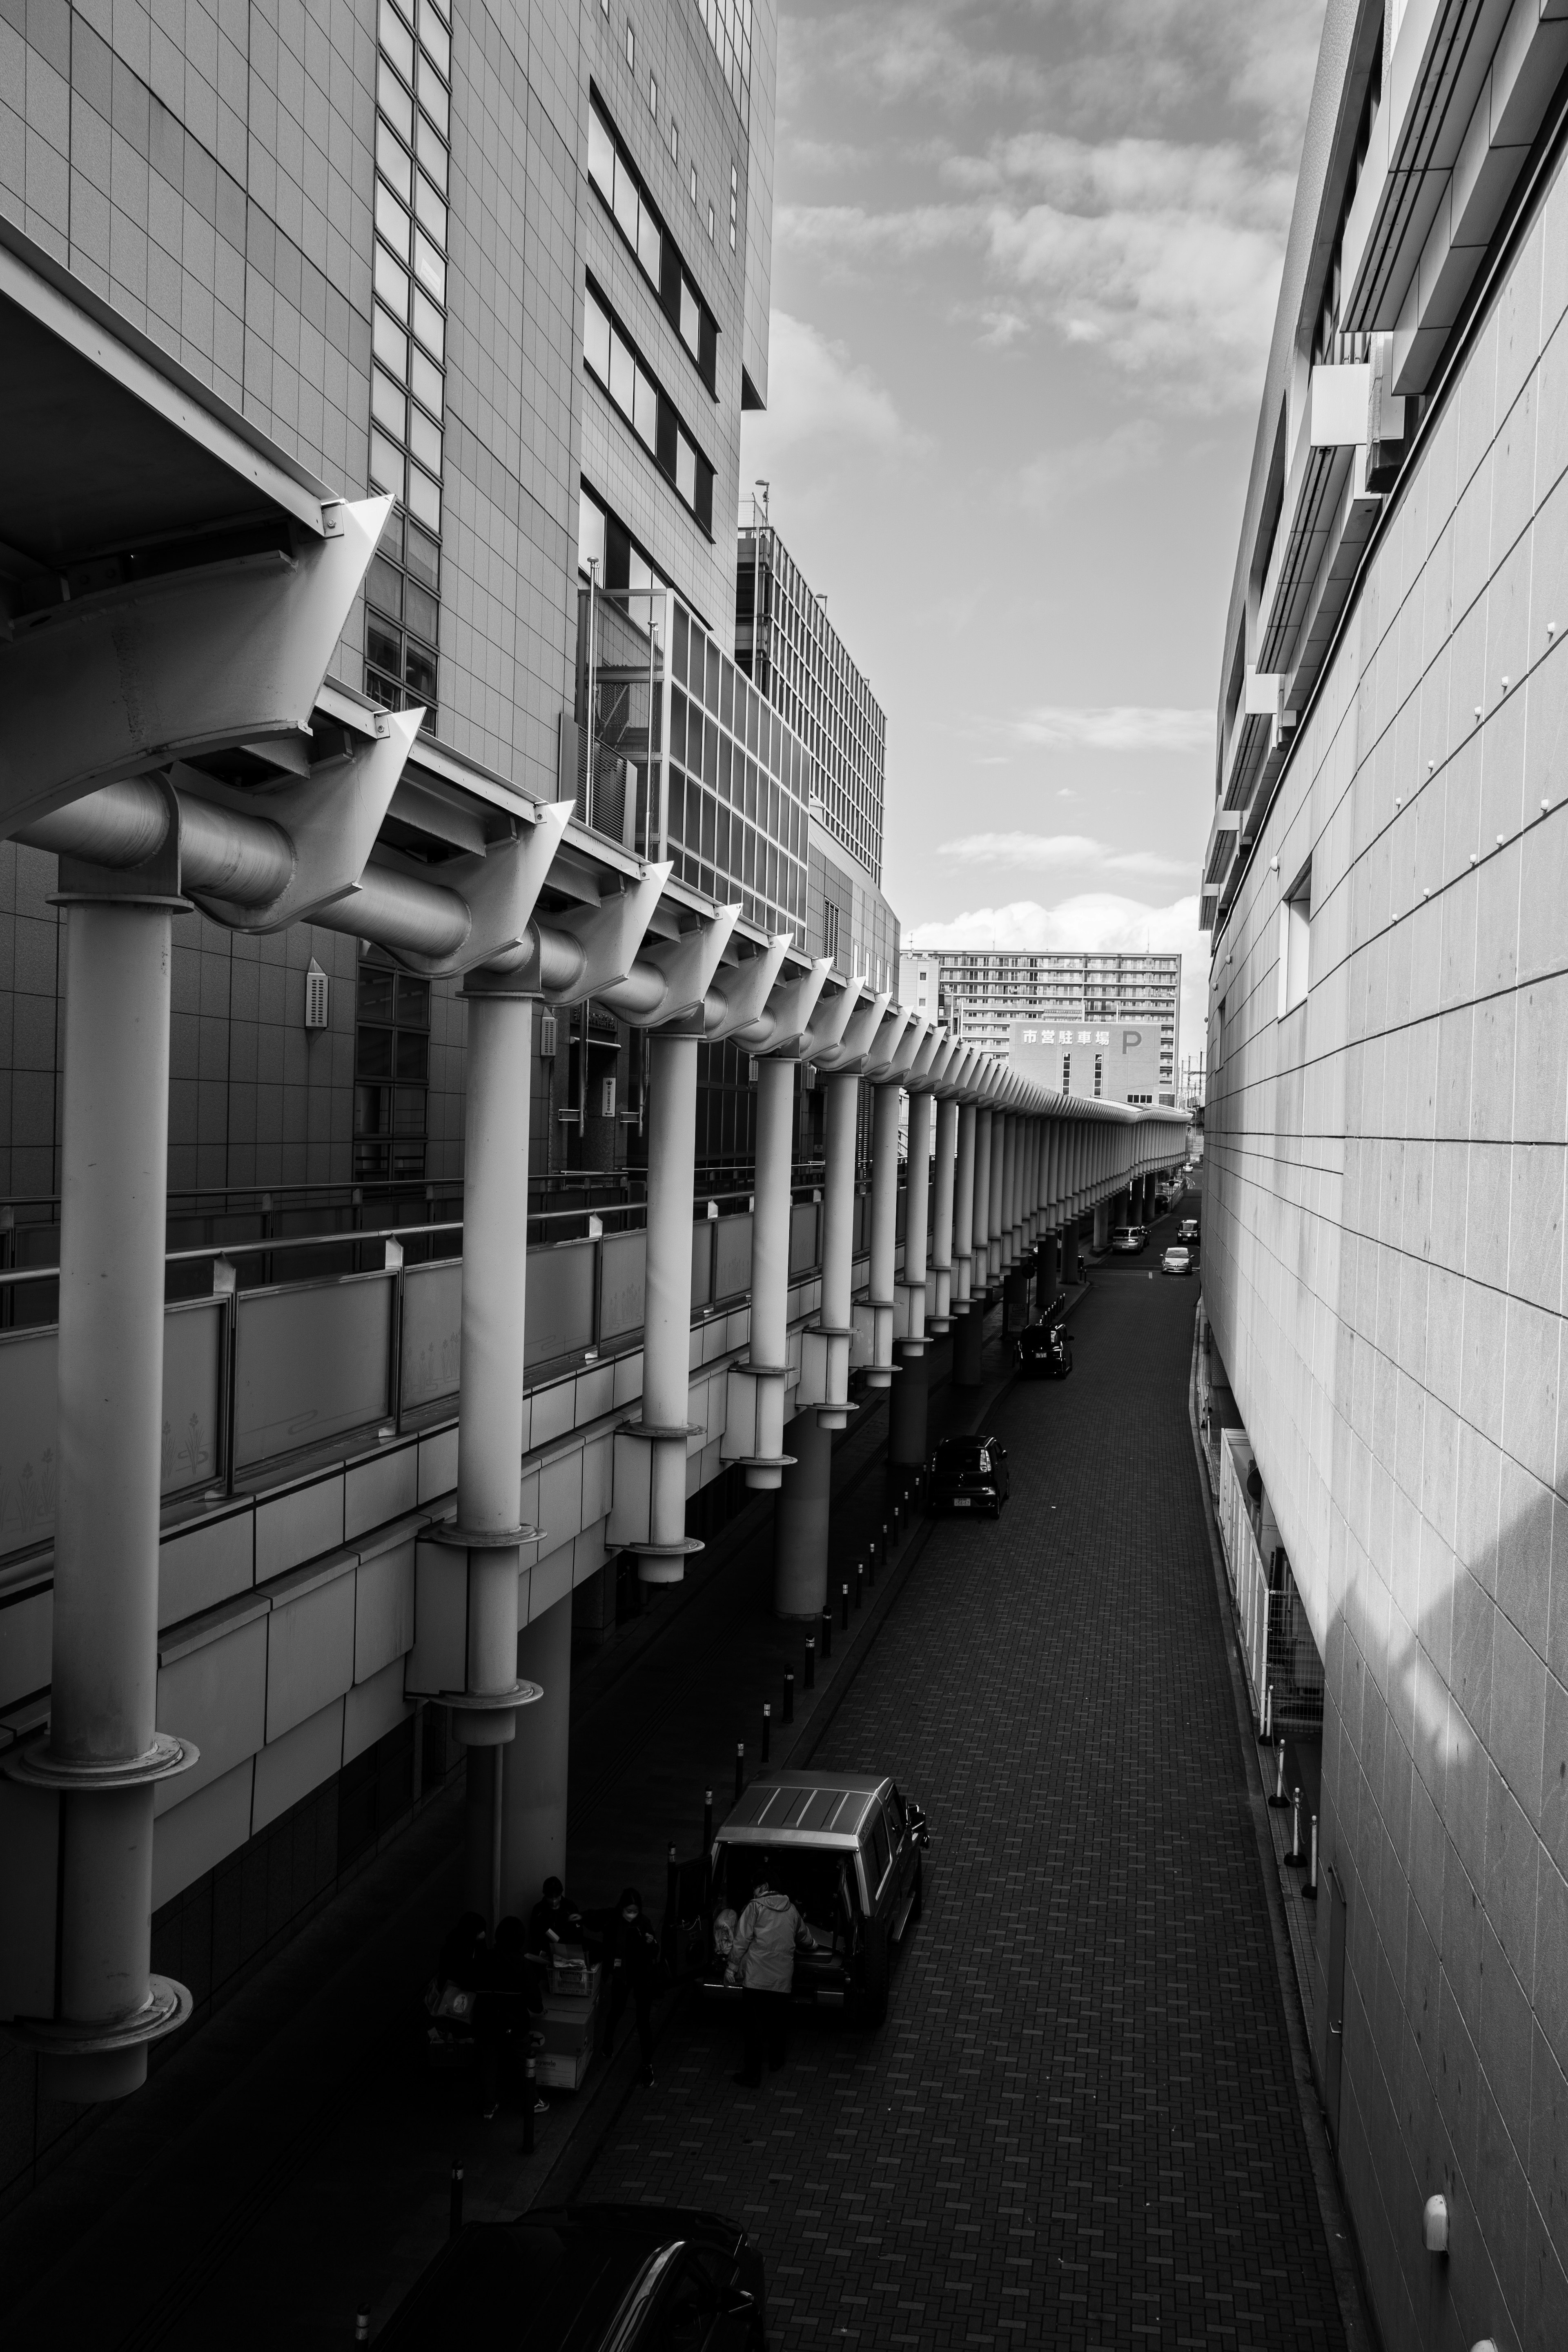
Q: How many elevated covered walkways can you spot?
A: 1